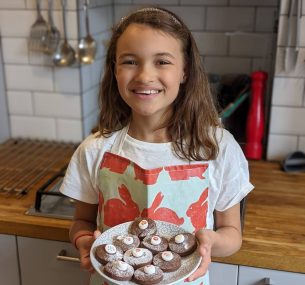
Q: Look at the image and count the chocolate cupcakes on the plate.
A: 9